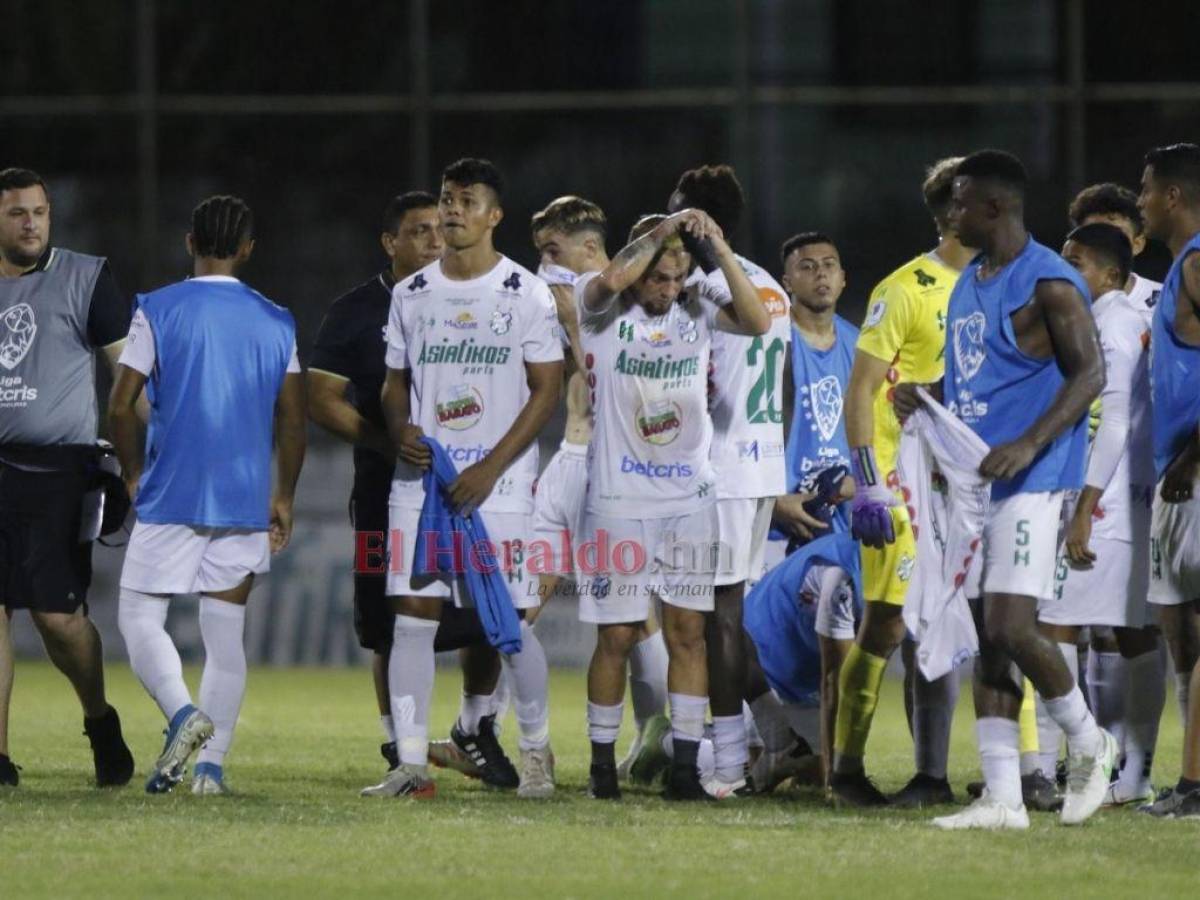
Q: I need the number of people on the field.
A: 14